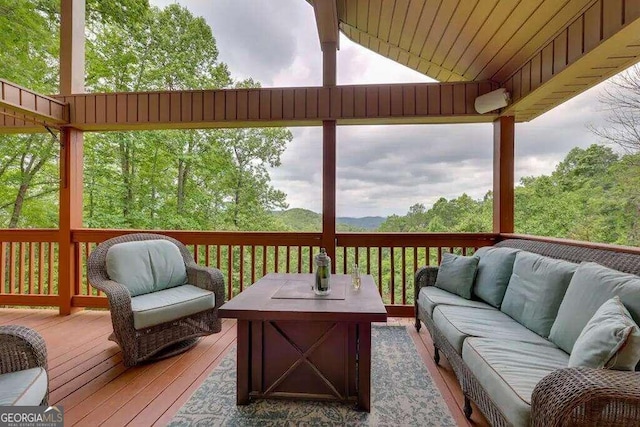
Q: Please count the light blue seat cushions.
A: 5